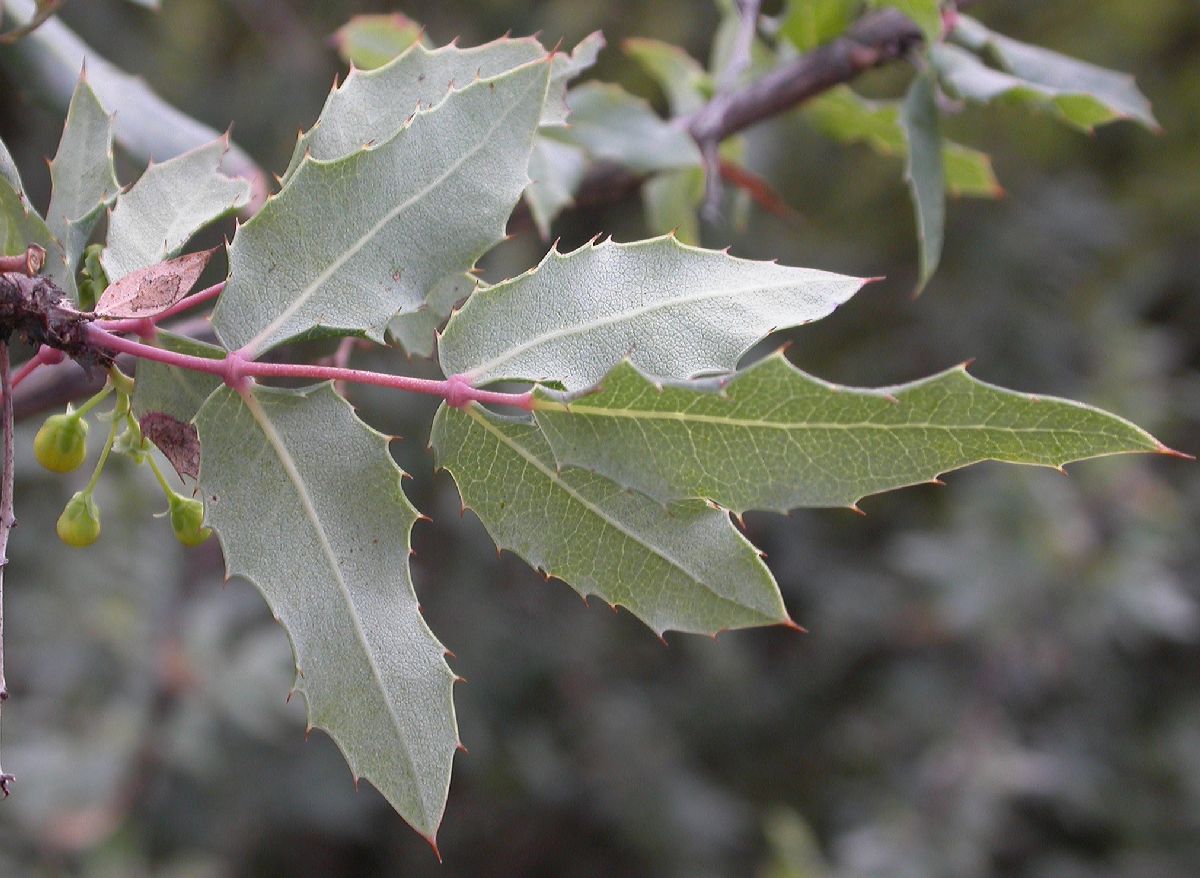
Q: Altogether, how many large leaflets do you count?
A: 5